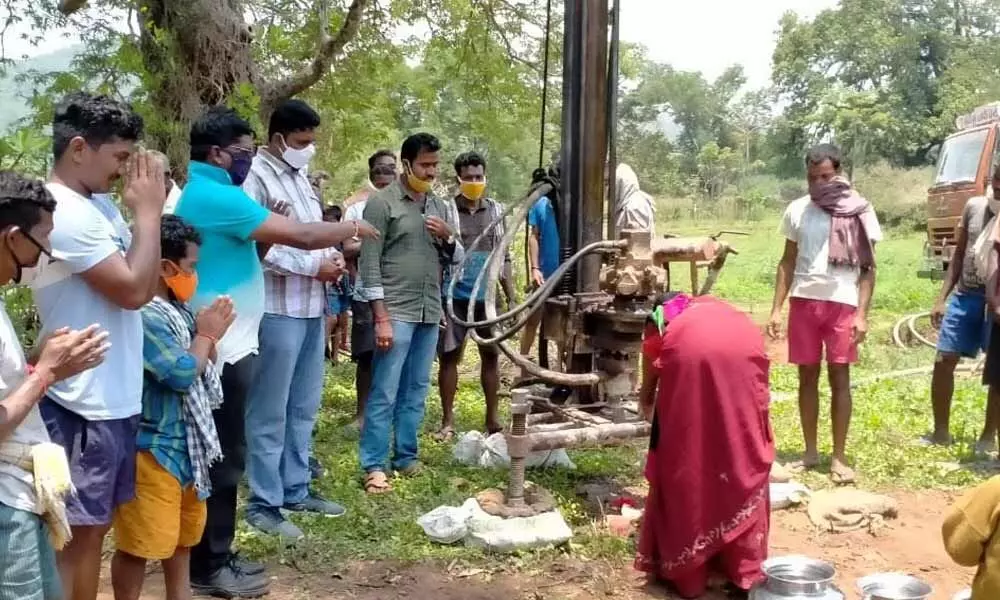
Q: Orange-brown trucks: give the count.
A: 1